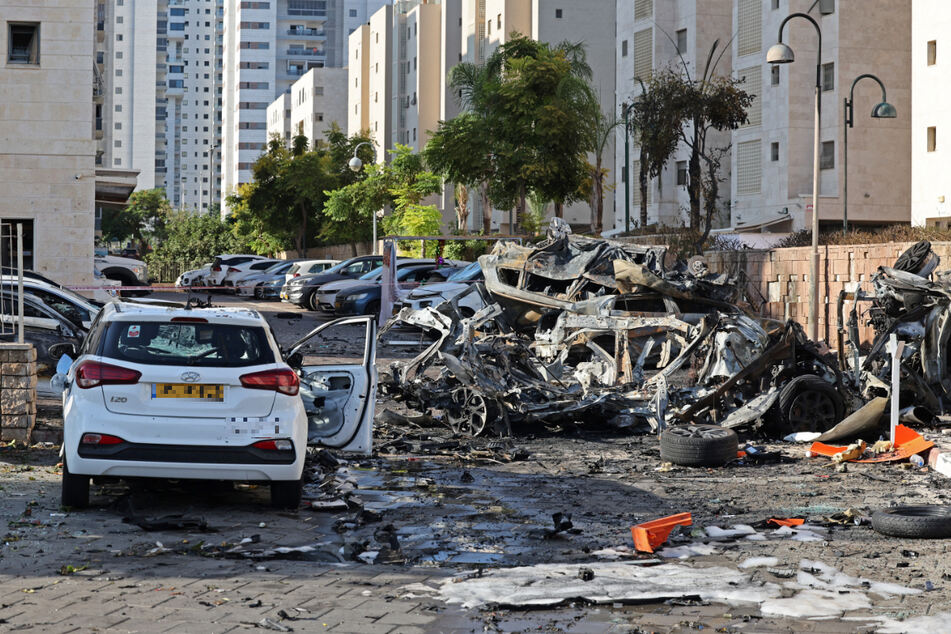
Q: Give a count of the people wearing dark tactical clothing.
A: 0